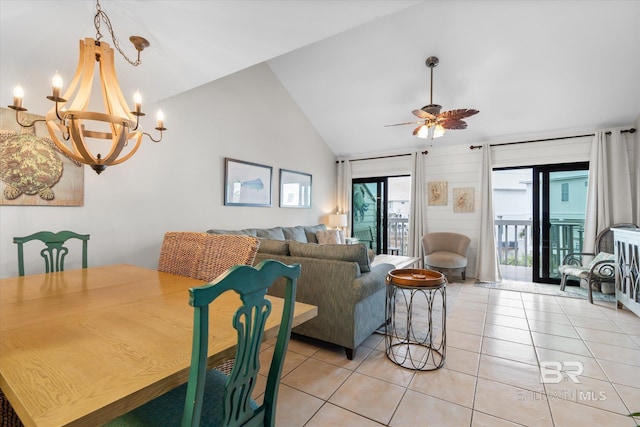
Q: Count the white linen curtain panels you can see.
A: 4